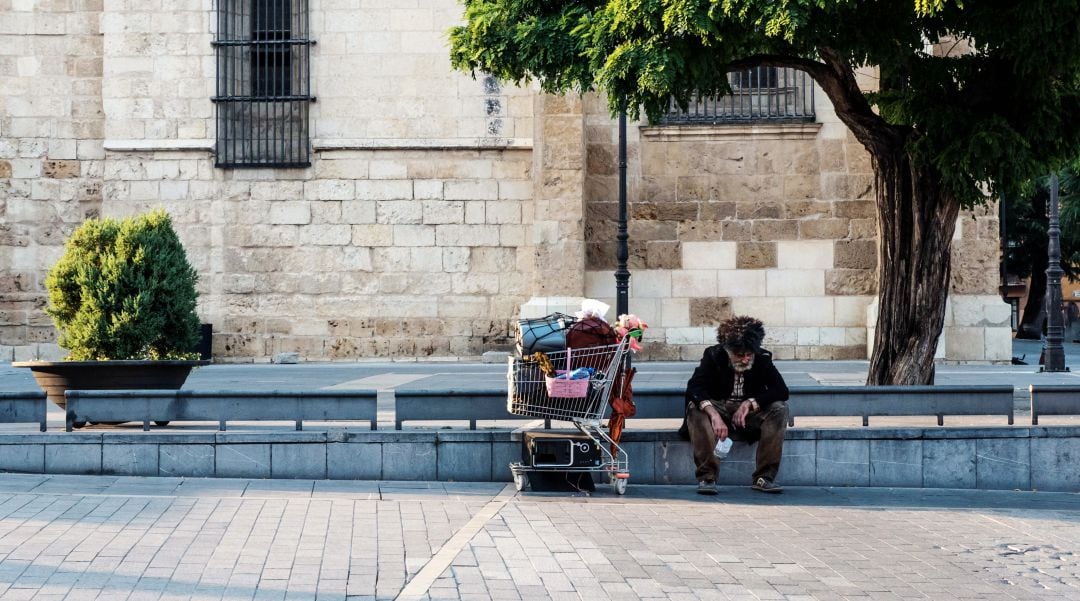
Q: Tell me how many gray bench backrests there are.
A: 5